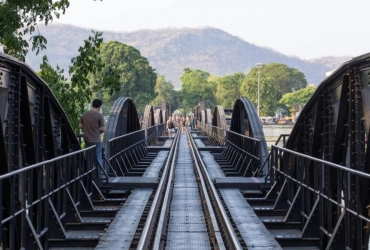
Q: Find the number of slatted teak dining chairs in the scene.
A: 0